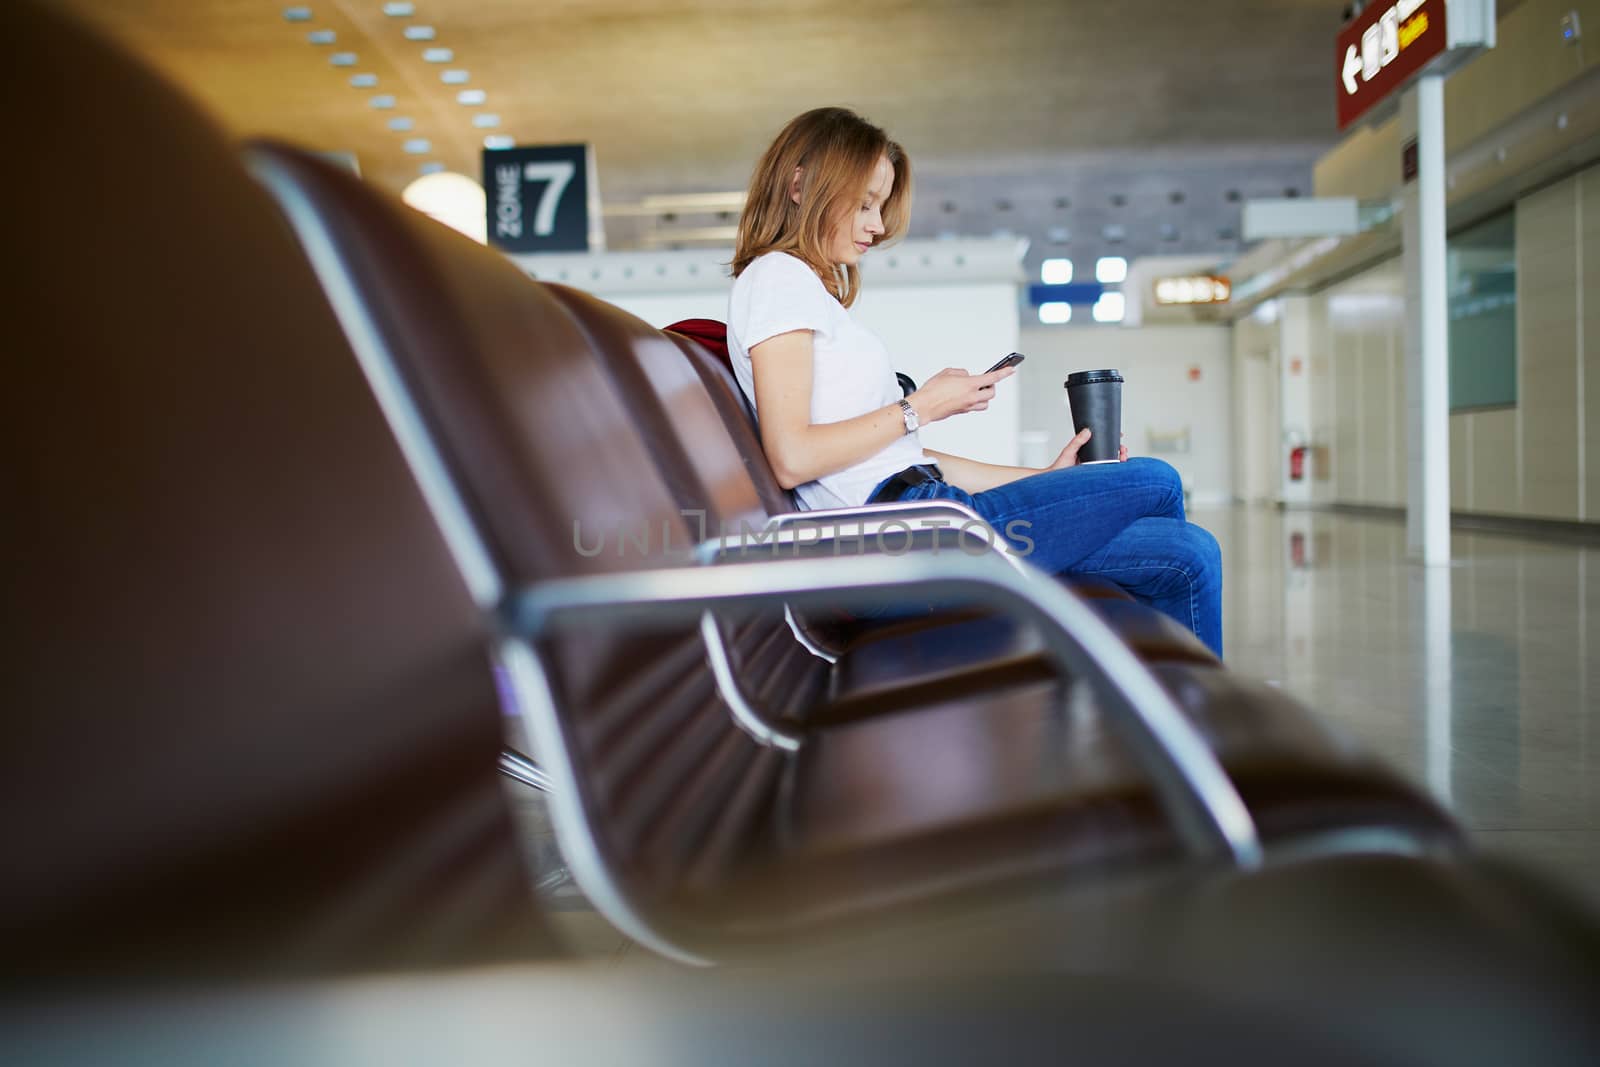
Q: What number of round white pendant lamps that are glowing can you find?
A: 1